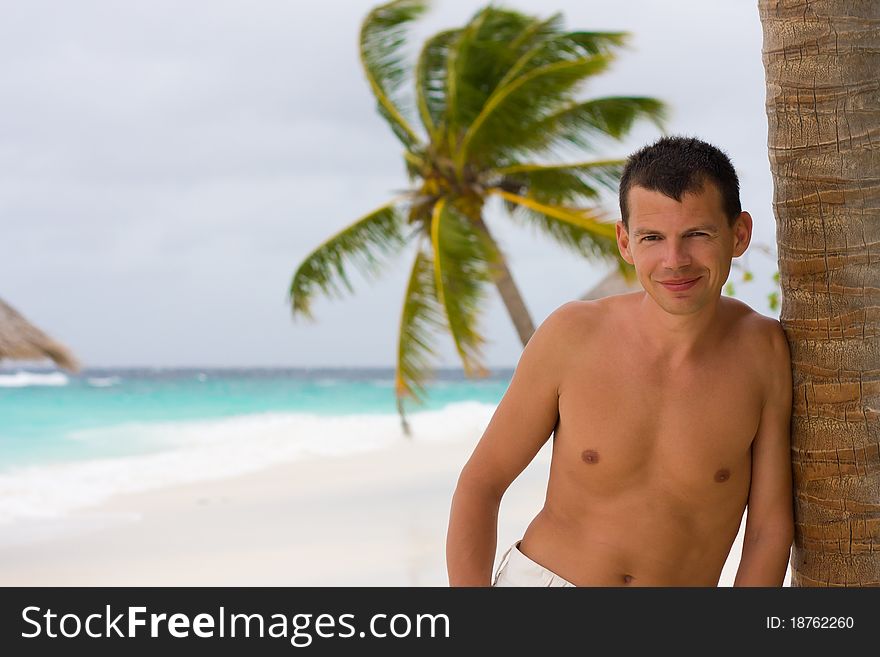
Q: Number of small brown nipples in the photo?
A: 2